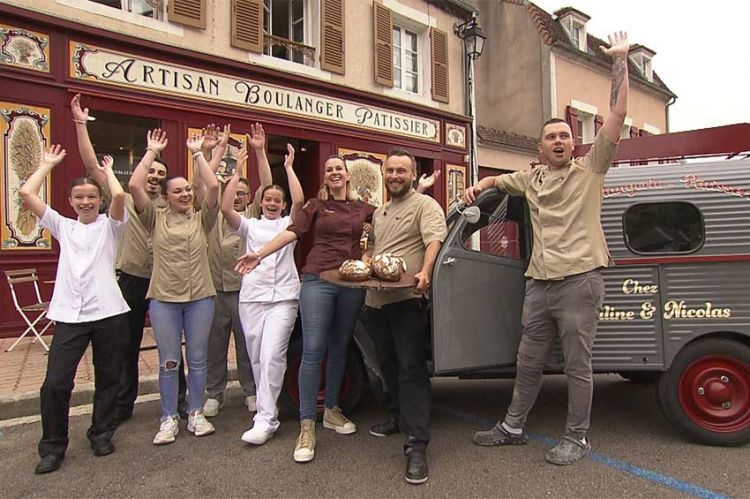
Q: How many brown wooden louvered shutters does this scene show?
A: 5